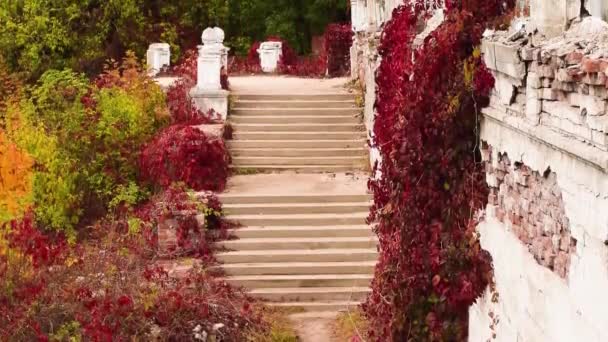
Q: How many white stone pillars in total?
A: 3